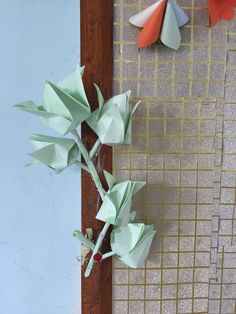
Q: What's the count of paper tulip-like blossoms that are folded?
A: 5